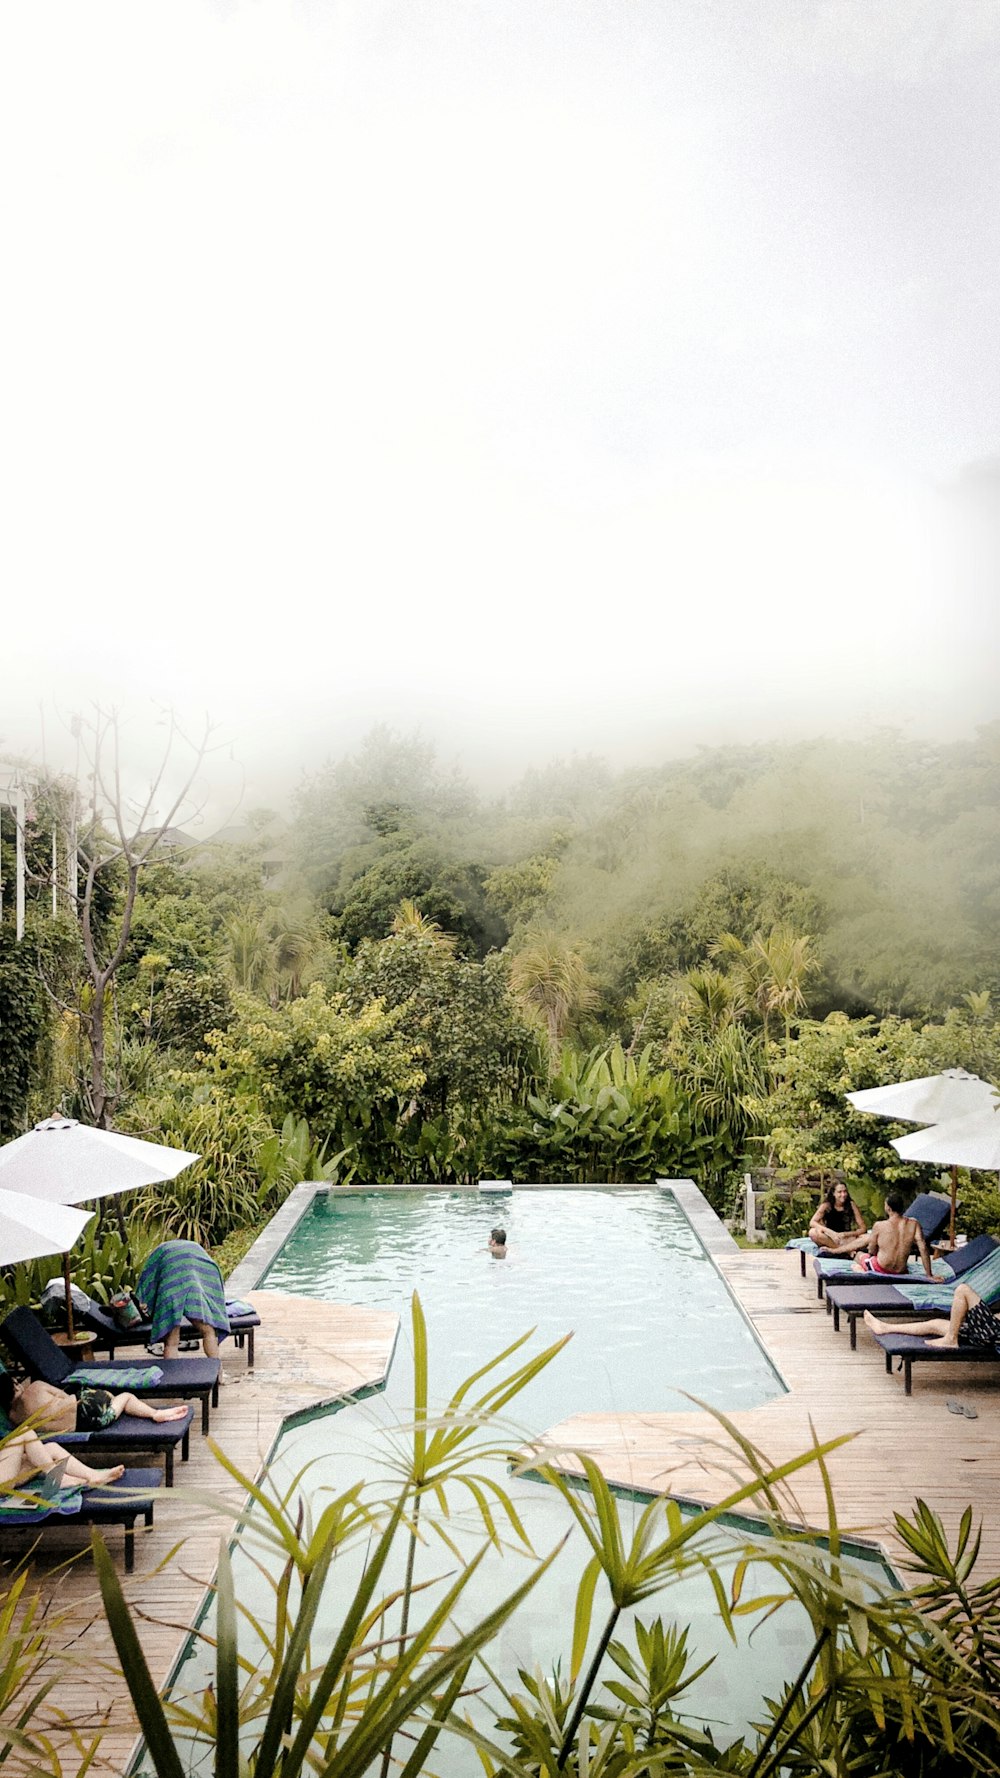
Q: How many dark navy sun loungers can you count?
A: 8